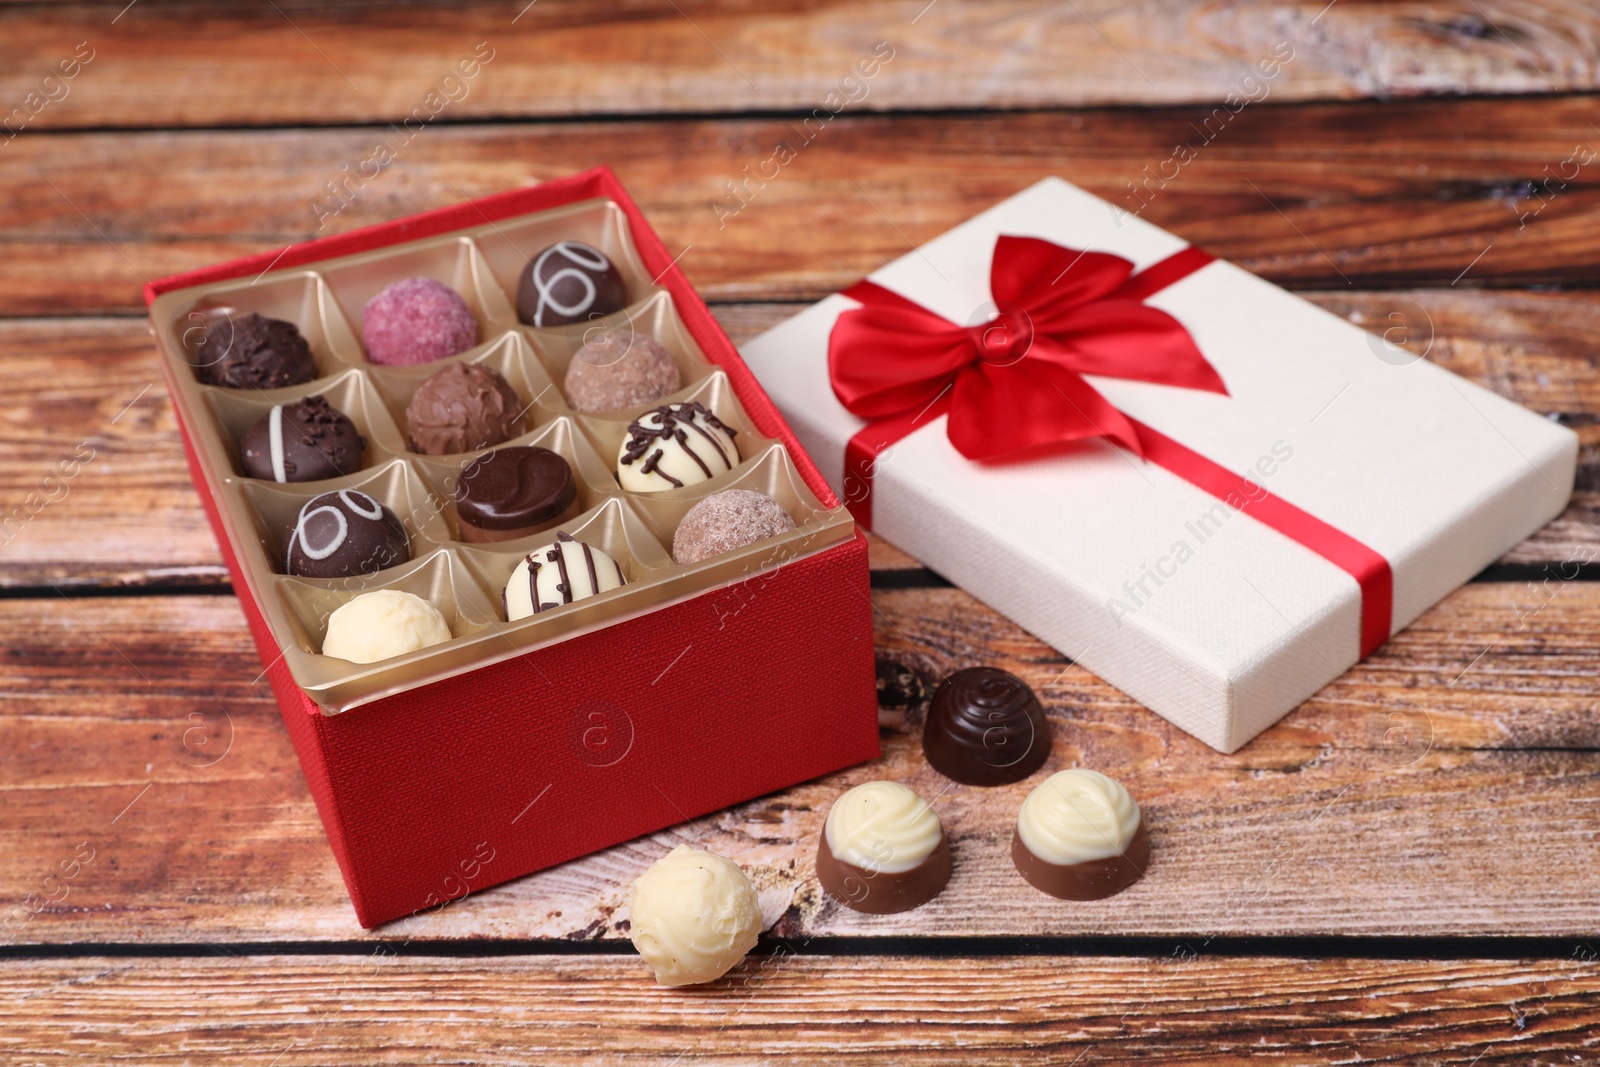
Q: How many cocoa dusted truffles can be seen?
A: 2